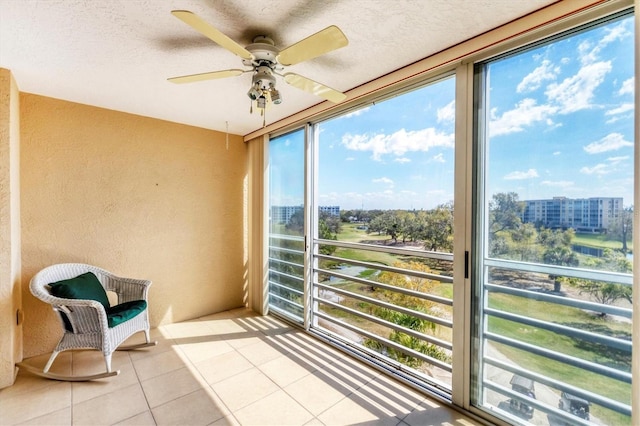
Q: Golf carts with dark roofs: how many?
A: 2